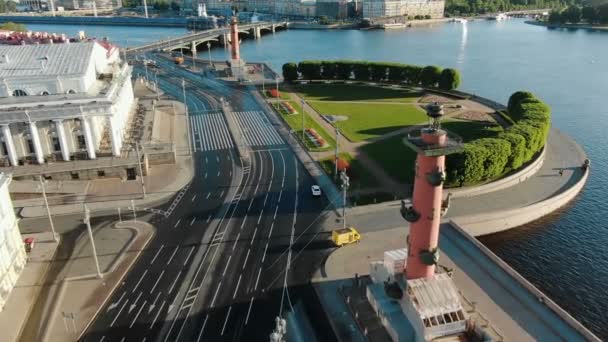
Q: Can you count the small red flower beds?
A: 4